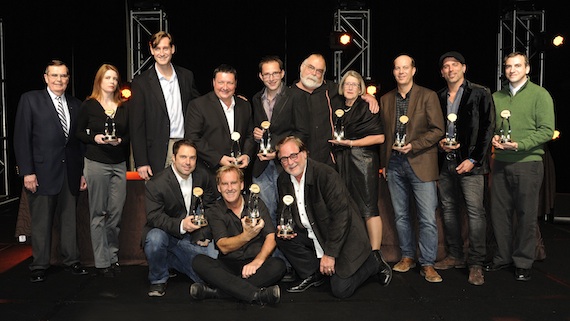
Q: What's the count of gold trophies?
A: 10